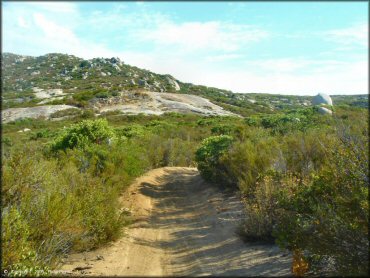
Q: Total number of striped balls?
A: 0